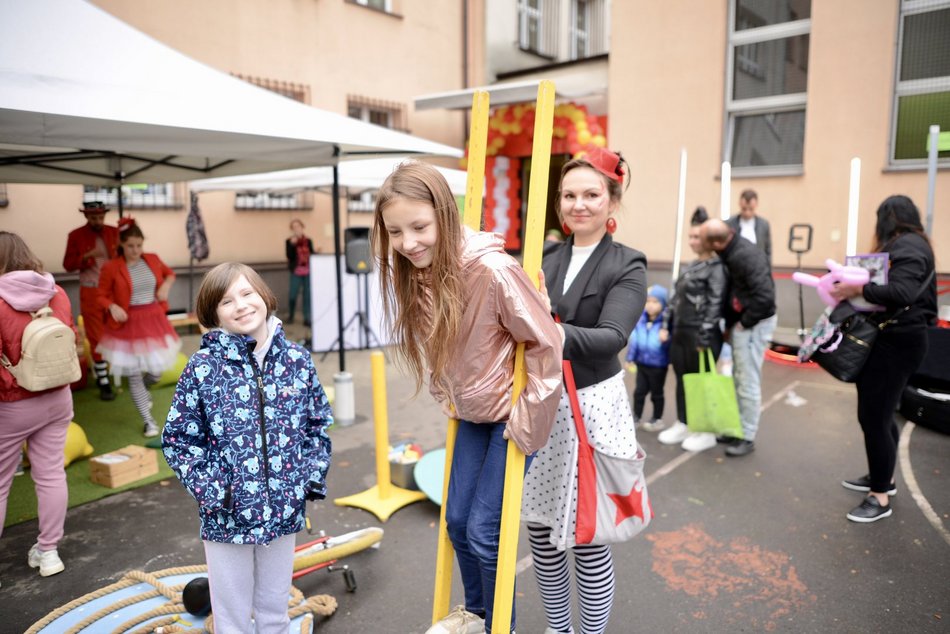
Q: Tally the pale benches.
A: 1